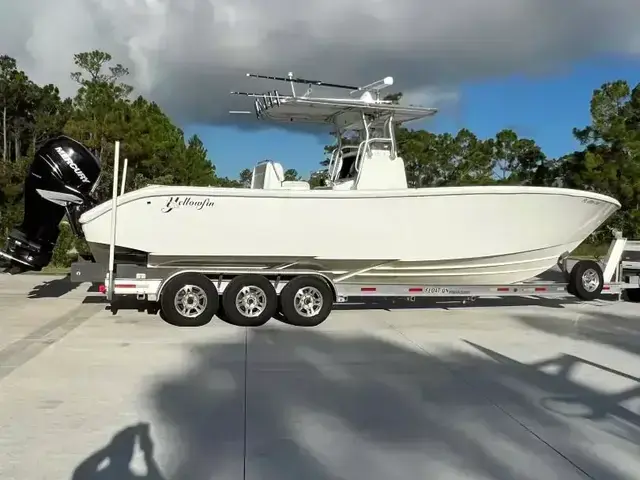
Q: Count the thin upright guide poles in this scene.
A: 2